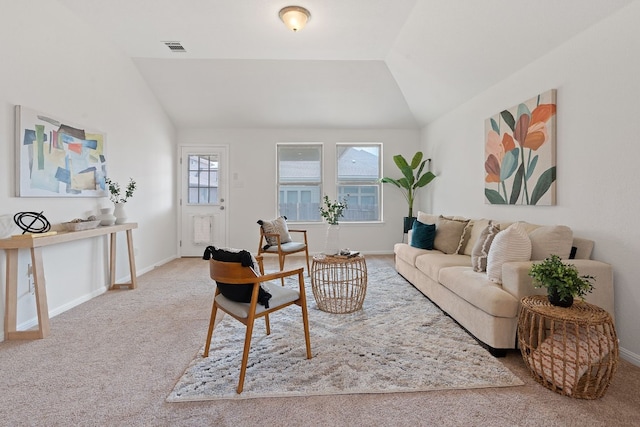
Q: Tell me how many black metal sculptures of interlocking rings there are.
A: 1